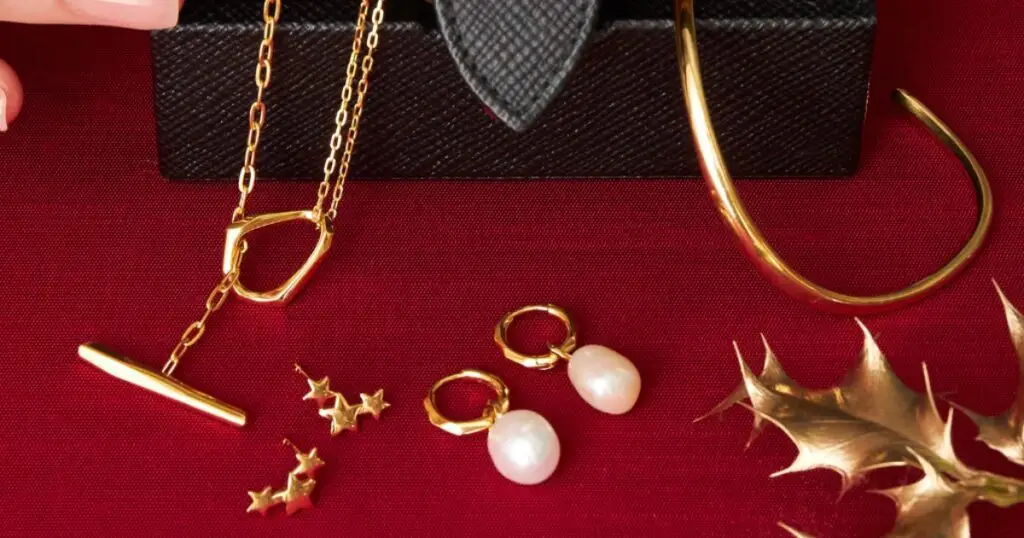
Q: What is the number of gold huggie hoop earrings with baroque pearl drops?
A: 2